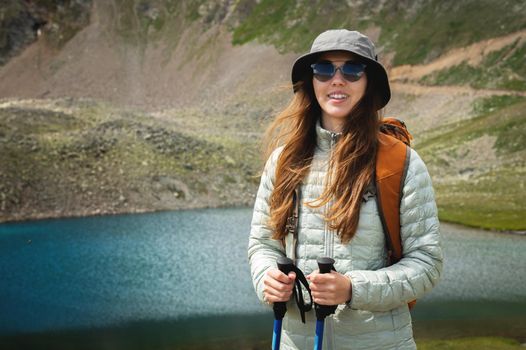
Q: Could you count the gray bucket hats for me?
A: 1